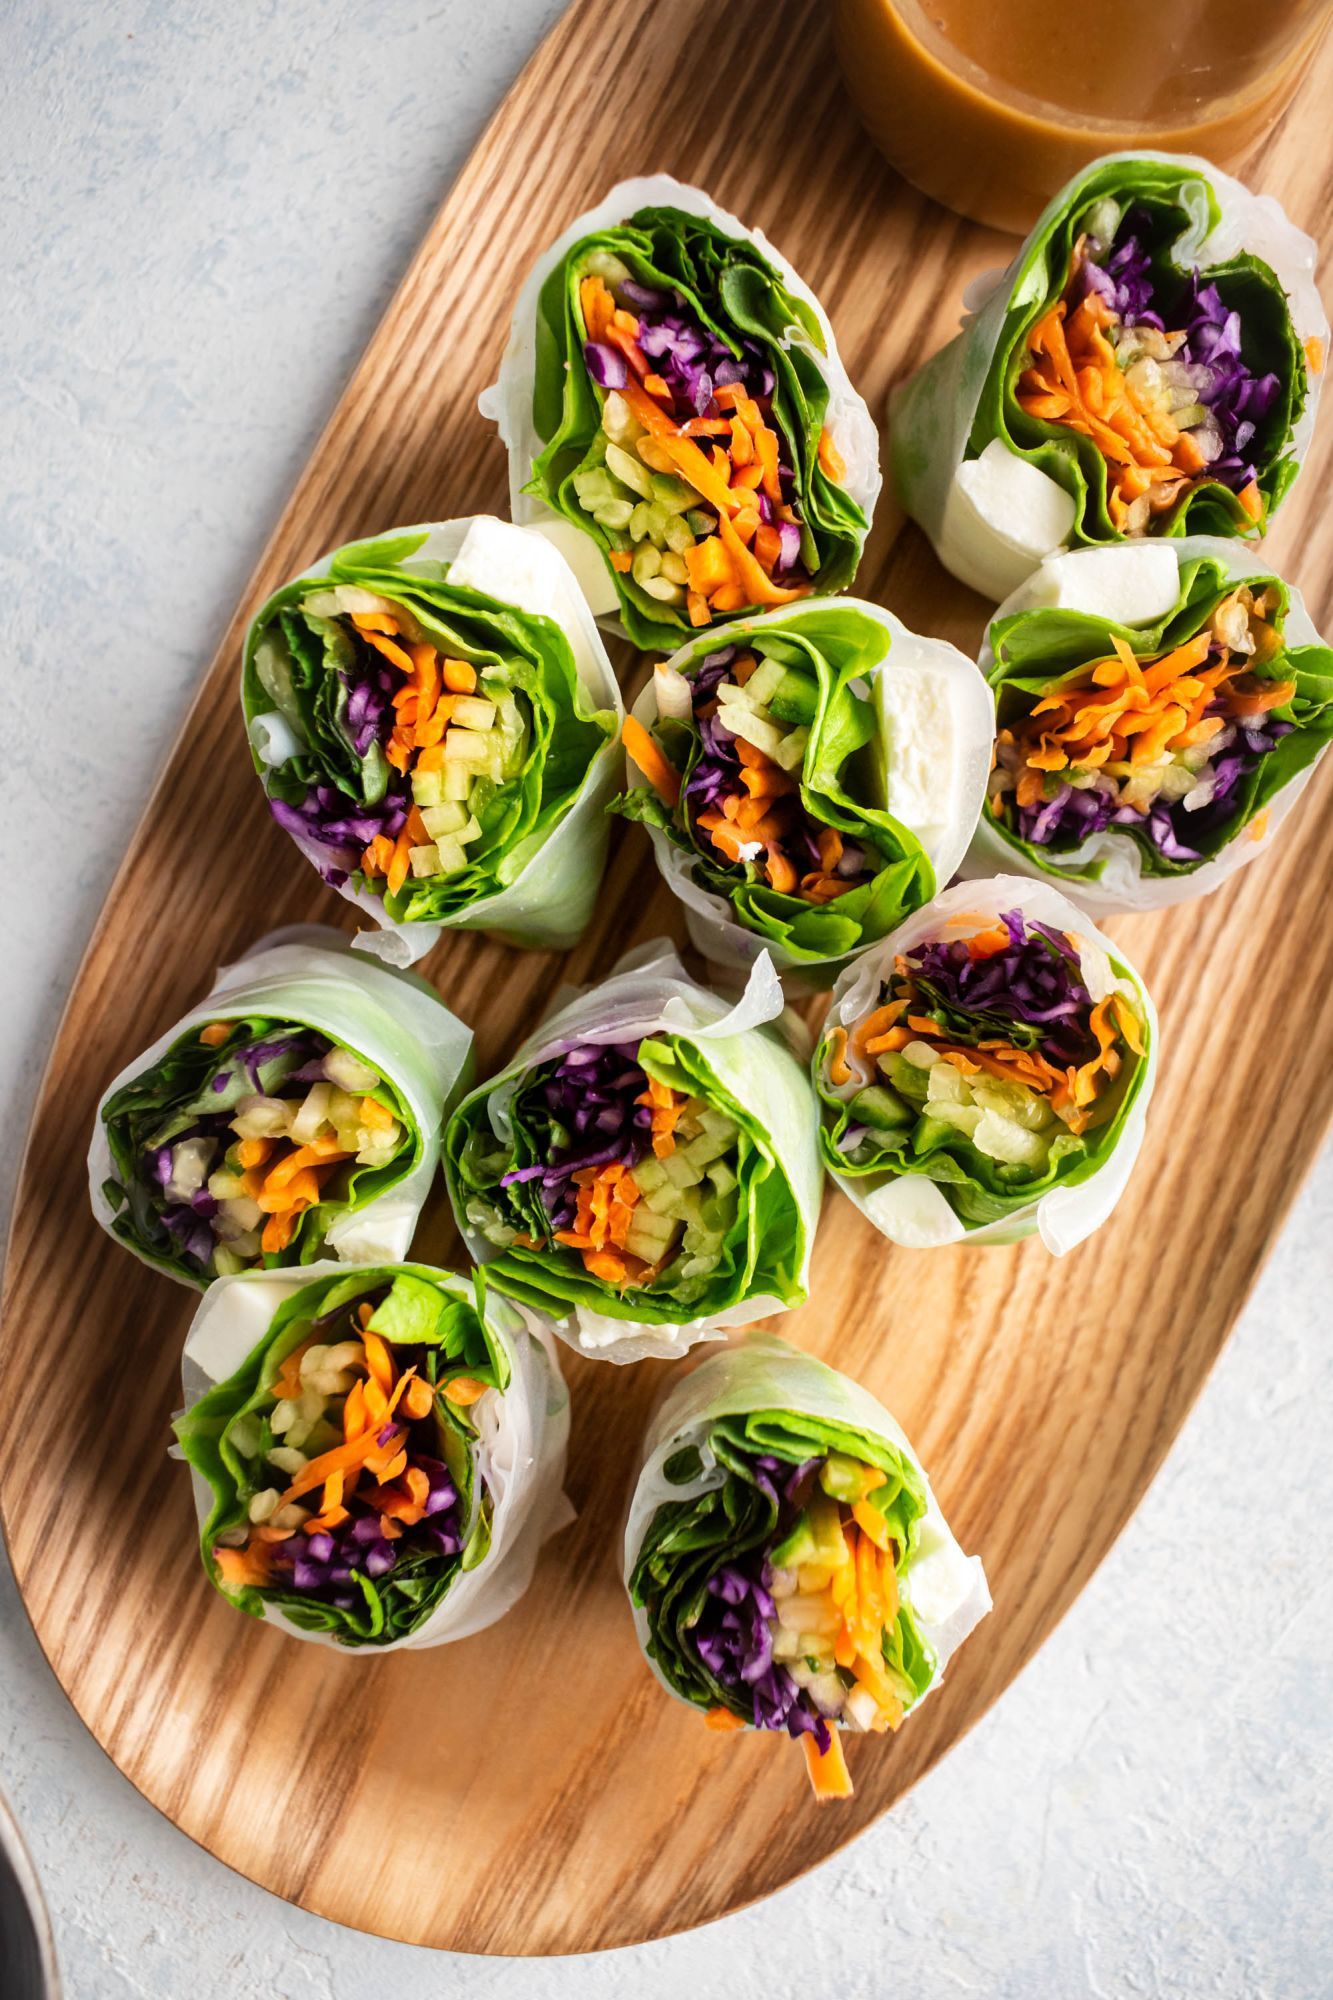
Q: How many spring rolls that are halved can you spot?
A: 10